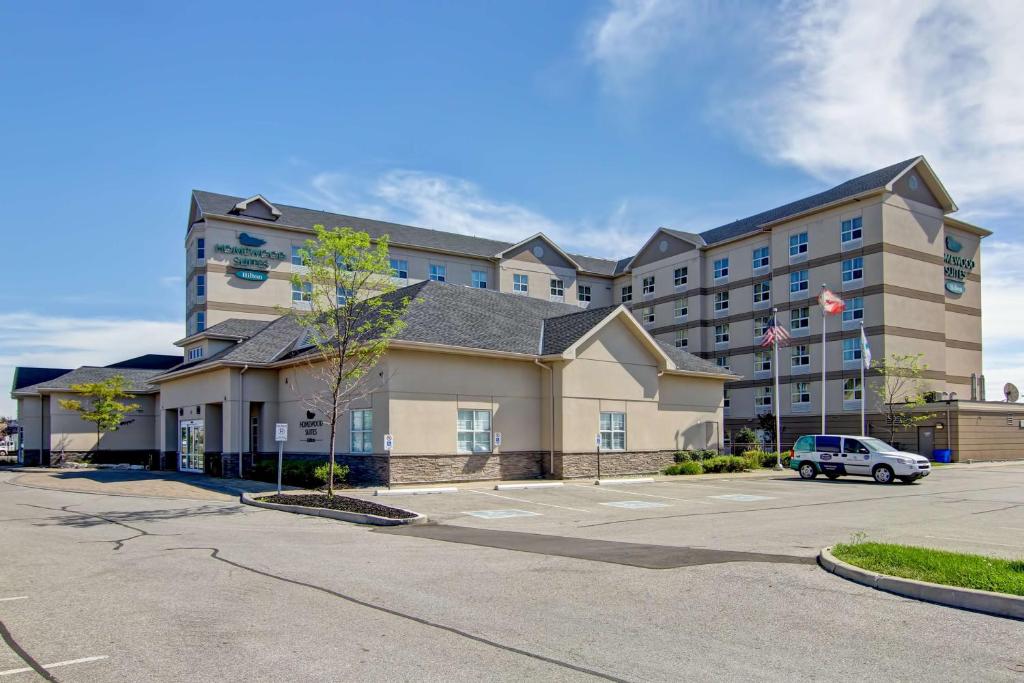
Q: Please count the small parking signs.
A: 4